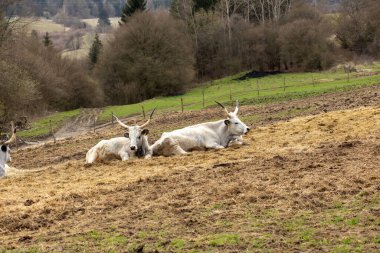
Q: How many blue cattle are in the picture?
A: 0